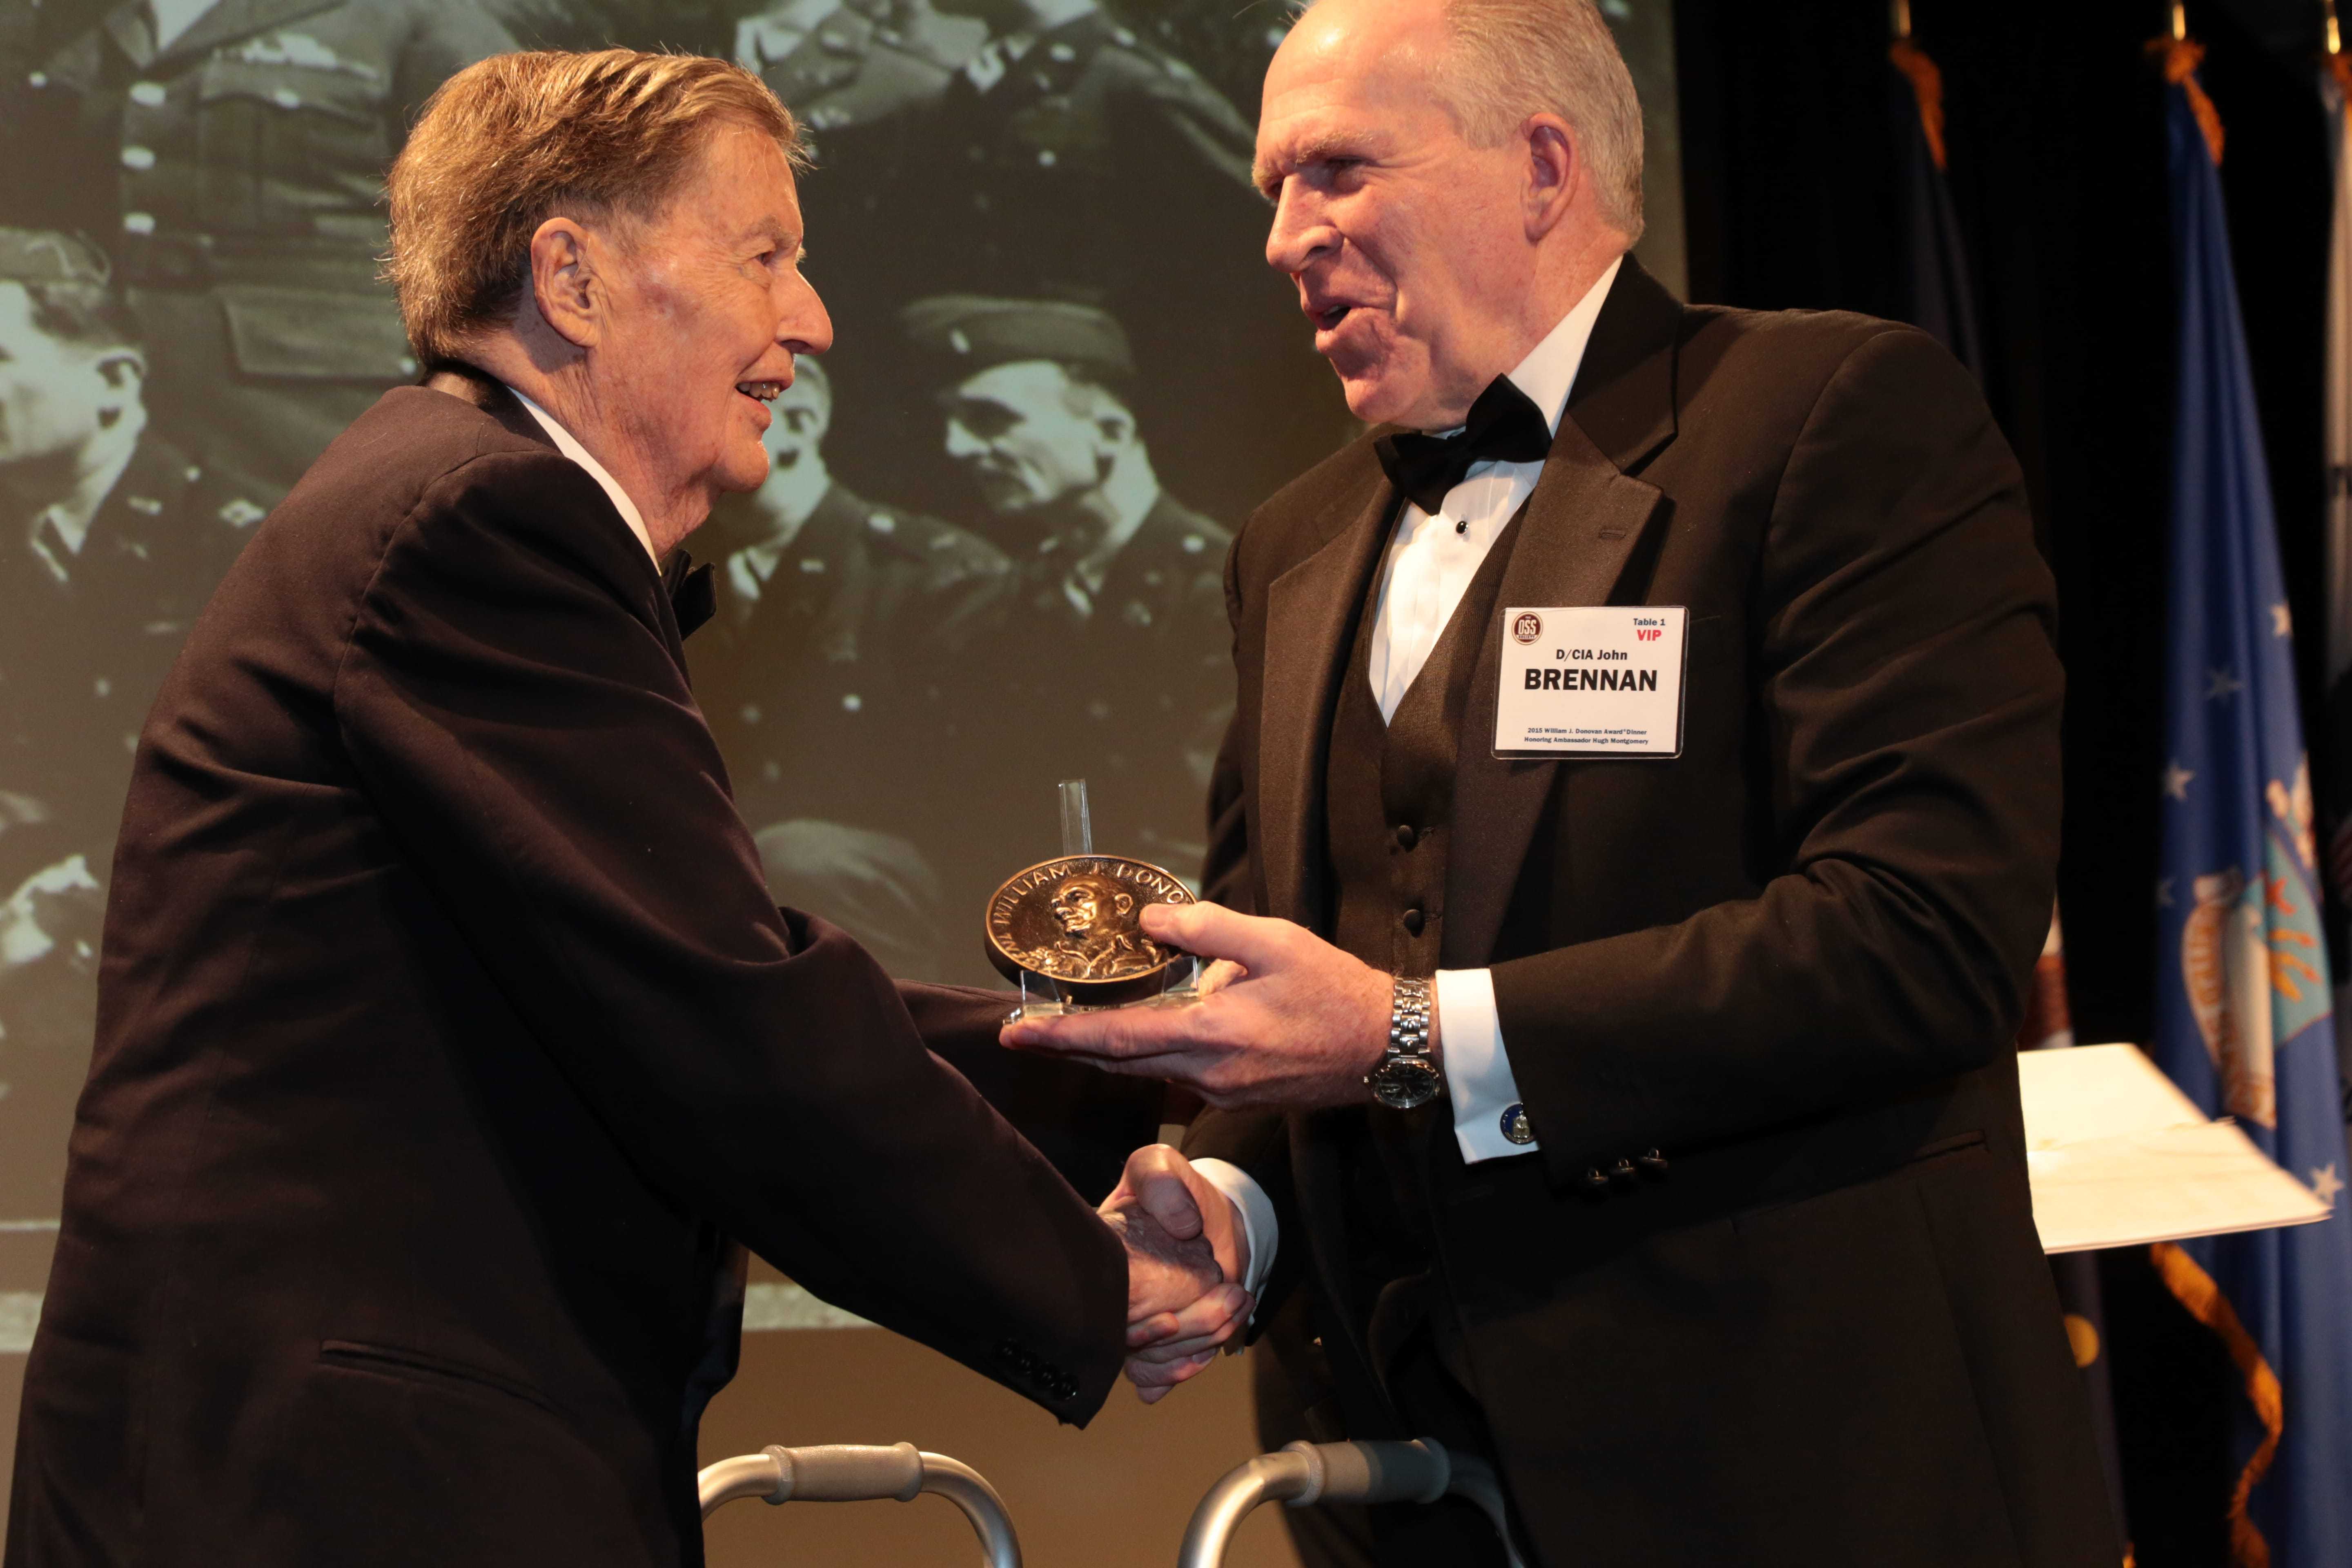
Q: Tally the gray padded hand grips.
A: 2